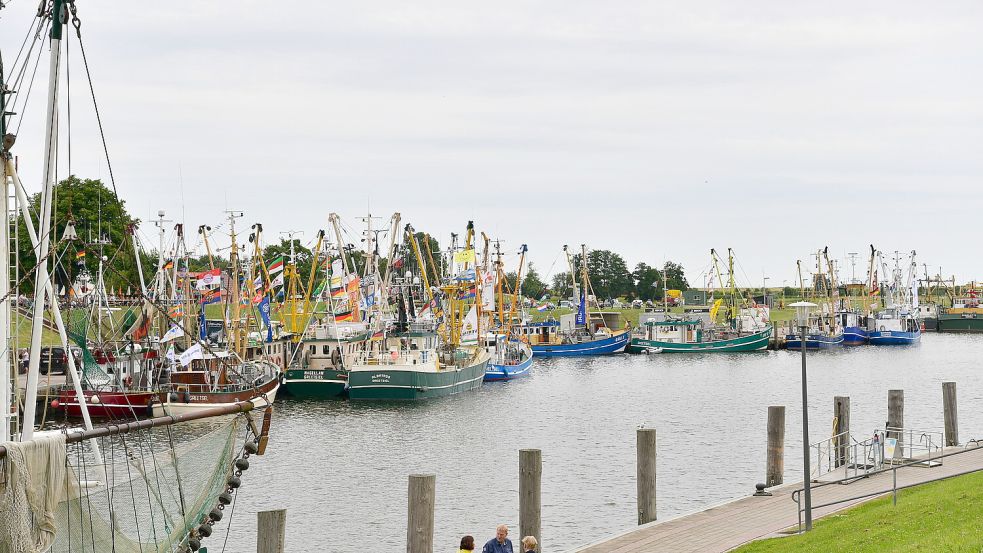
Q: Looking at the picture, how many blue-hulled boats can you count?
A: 5